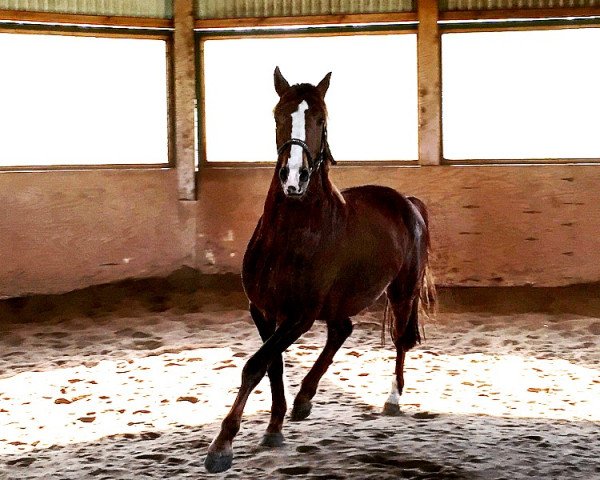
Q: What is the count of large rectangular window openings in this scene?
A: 3